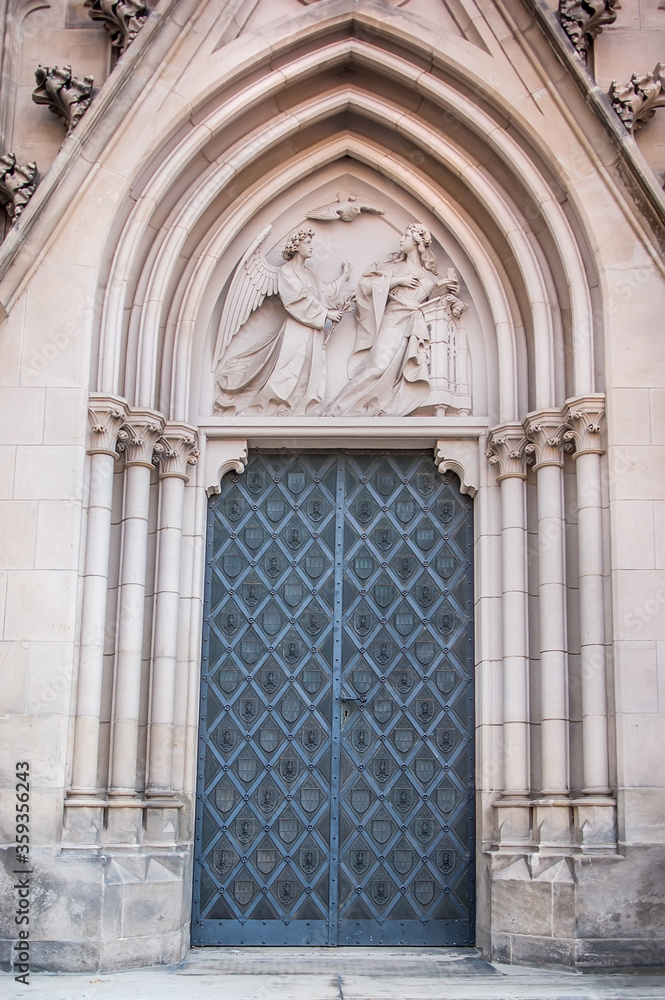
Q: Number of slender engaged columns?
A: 6